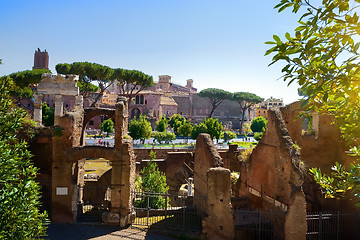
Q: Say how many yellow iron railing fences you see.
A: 0